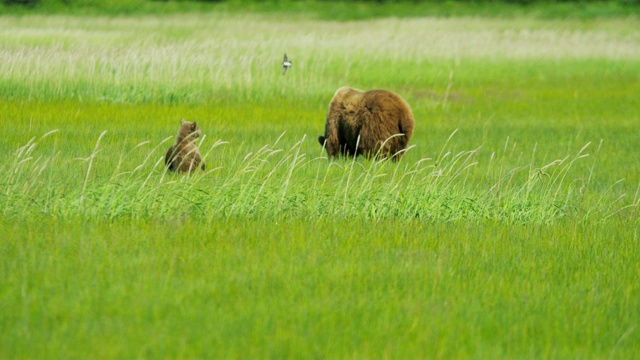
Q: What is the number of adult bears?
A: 1